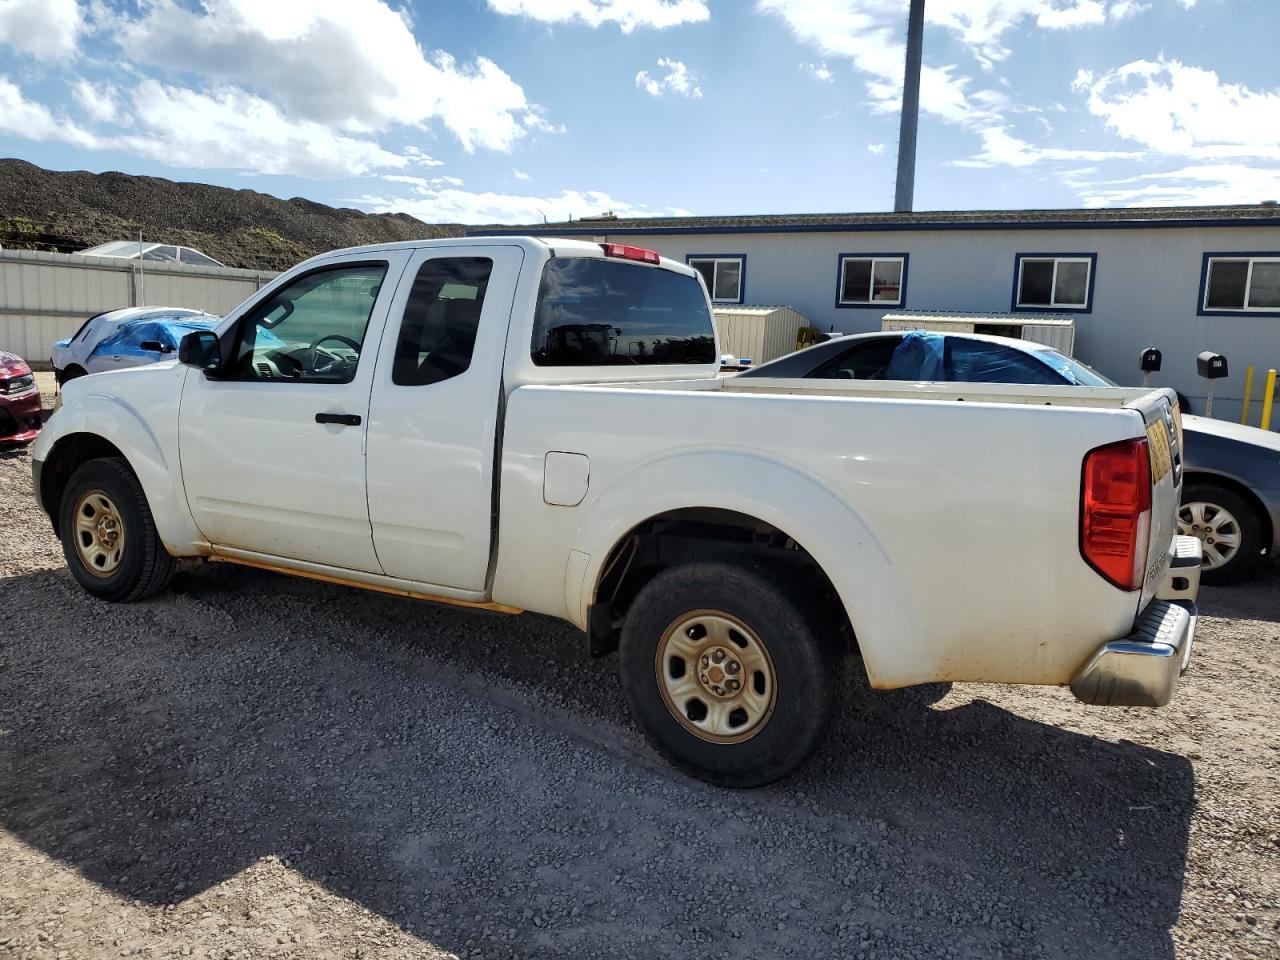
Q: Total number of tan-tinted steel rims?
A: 2